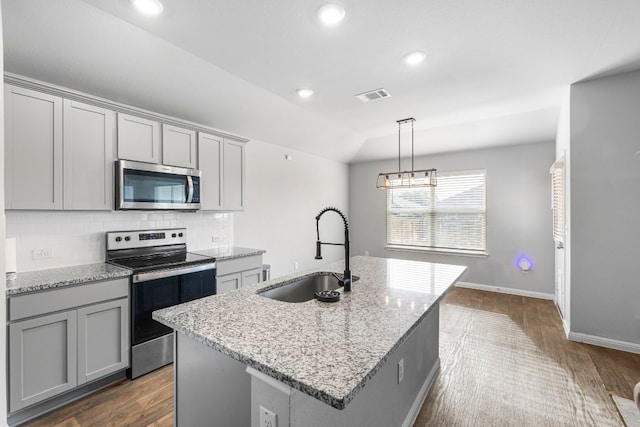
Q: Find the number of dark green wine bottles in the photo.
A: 0